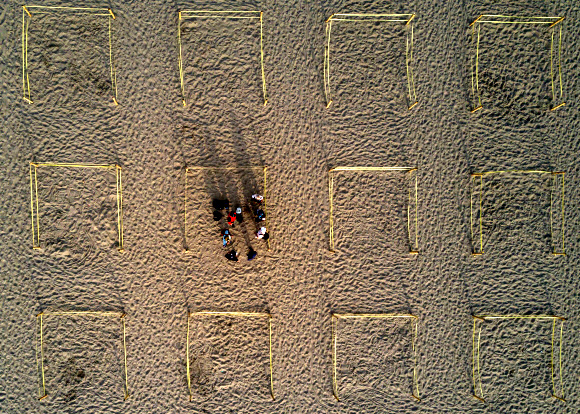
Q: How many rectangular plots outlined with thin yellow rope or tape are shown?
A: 12